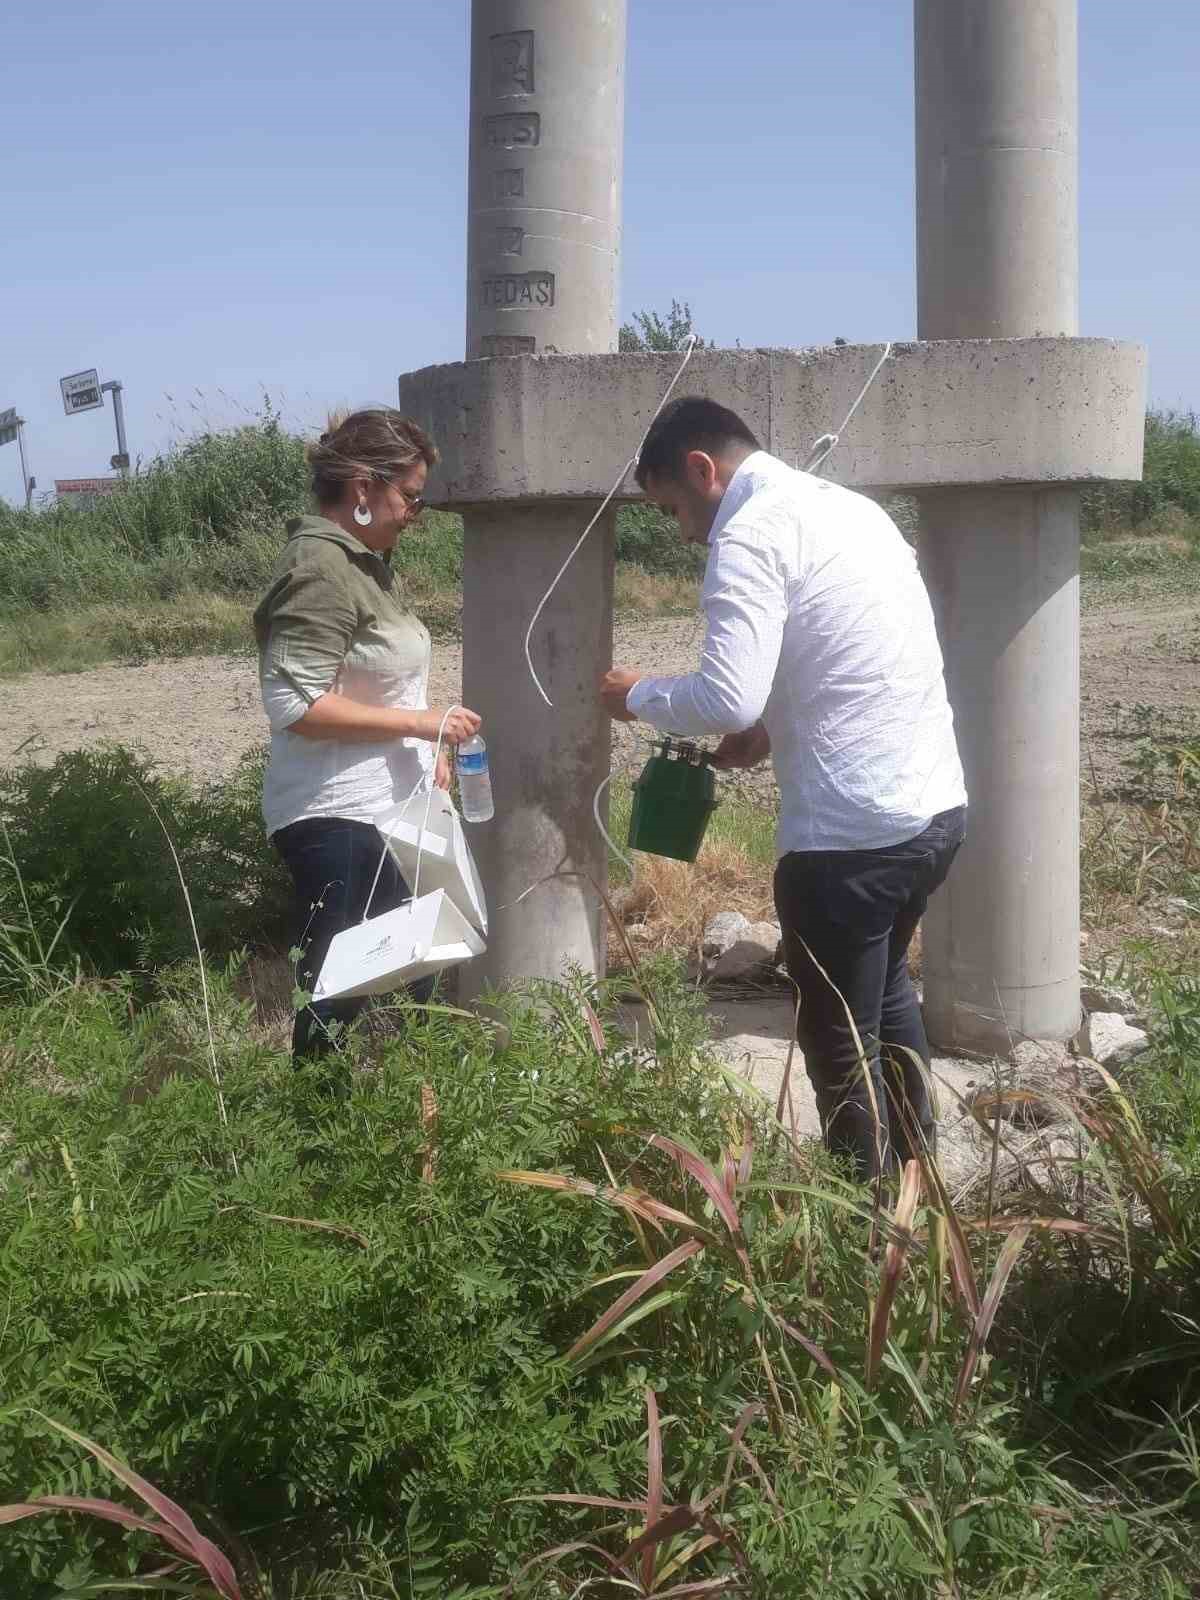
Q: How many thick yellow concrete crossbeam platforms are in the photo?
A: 0